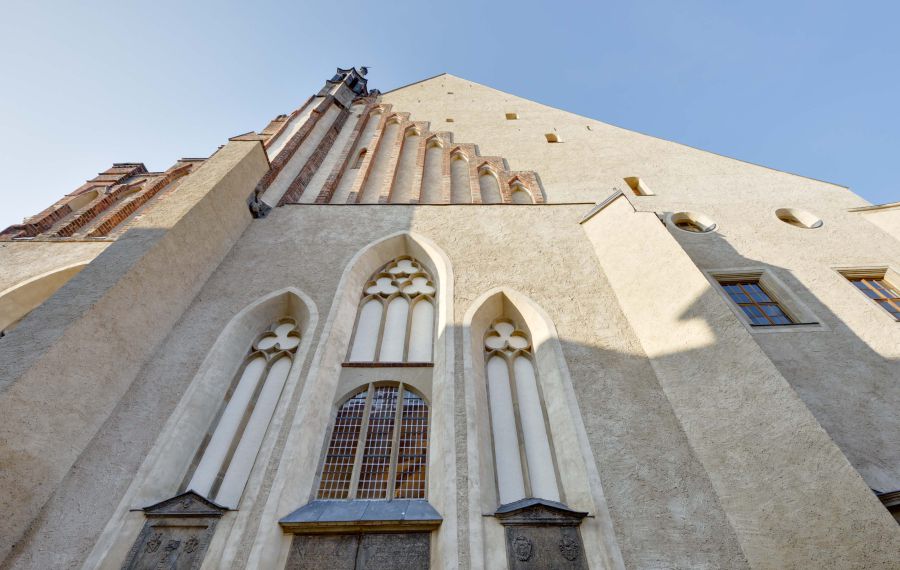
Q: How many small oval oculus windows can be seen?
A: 2